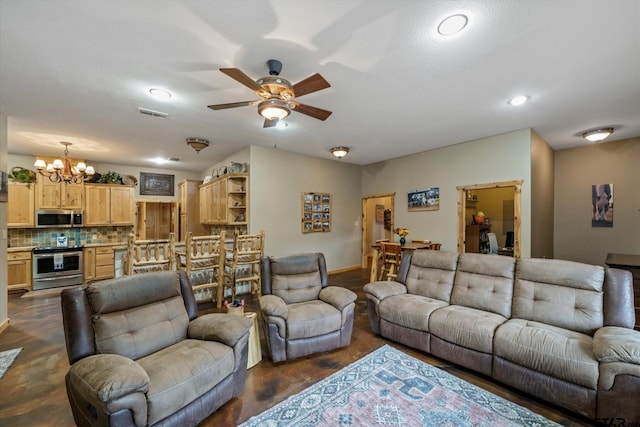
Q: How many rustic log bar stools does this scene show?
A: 3